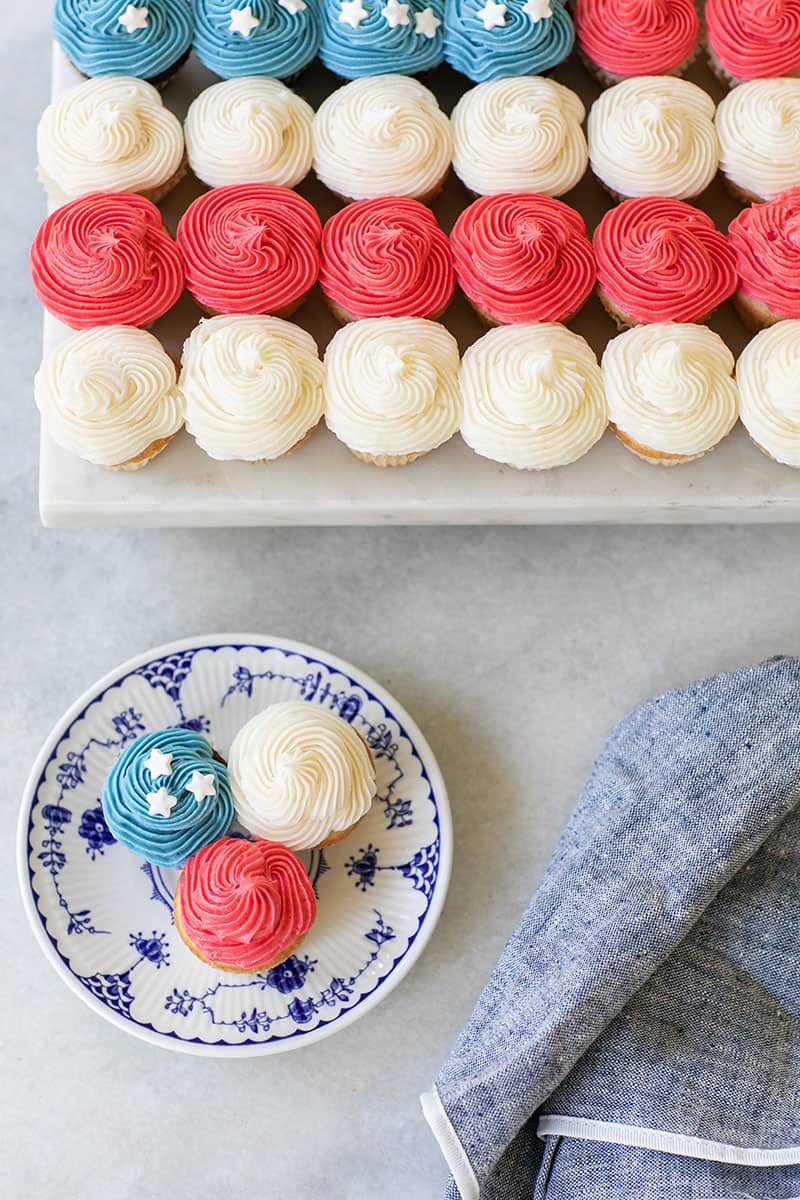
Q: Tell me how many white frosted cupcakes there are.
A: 13